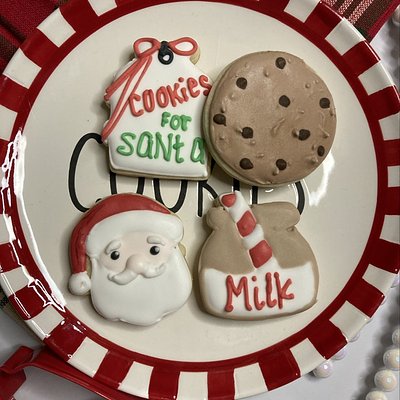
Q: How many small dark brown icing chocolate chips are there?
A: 10